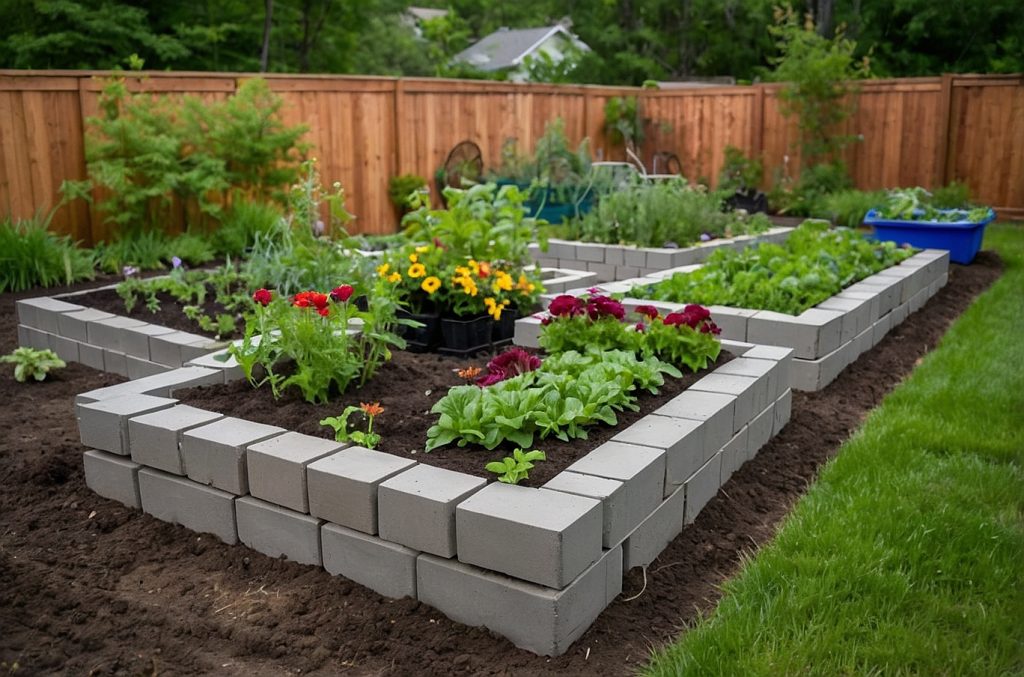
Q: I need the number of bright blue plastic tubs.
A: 1